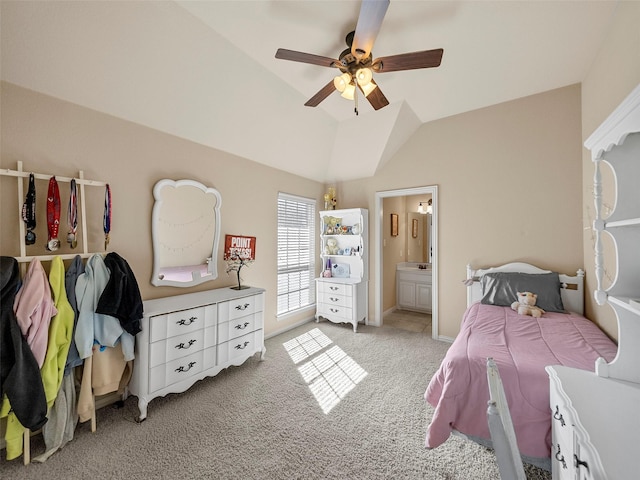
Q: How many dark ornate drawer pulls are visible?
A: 12